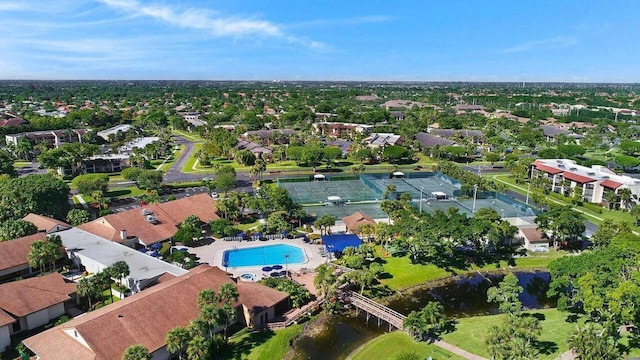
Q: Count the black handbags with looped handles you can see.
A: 0